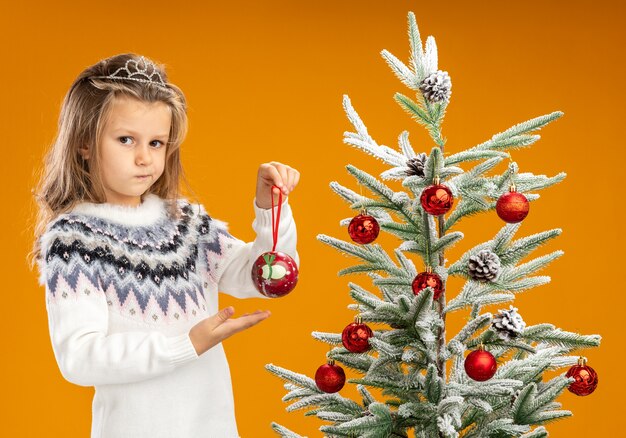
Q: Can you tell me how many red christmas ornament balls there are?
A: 9